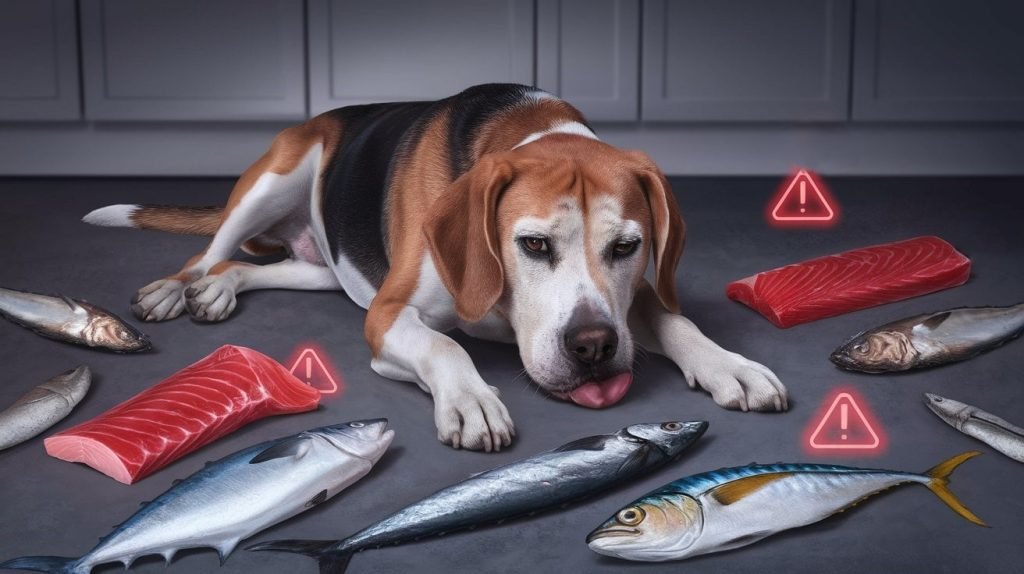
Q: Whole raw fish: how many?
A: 7